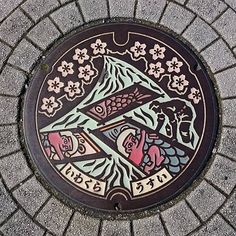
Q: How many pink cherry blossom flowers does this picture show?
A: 13